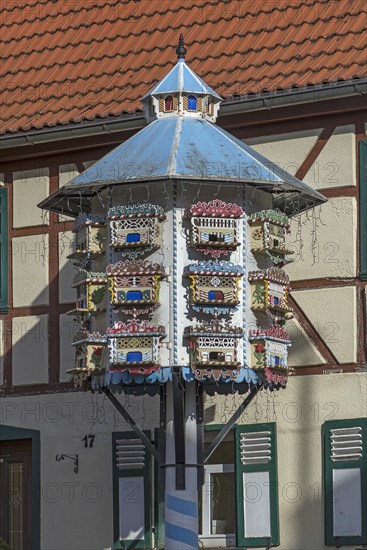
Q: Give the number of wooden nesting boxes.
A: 12